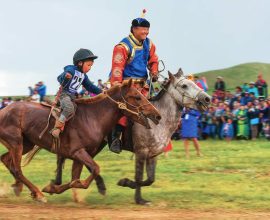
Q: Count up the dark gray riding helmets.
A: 1